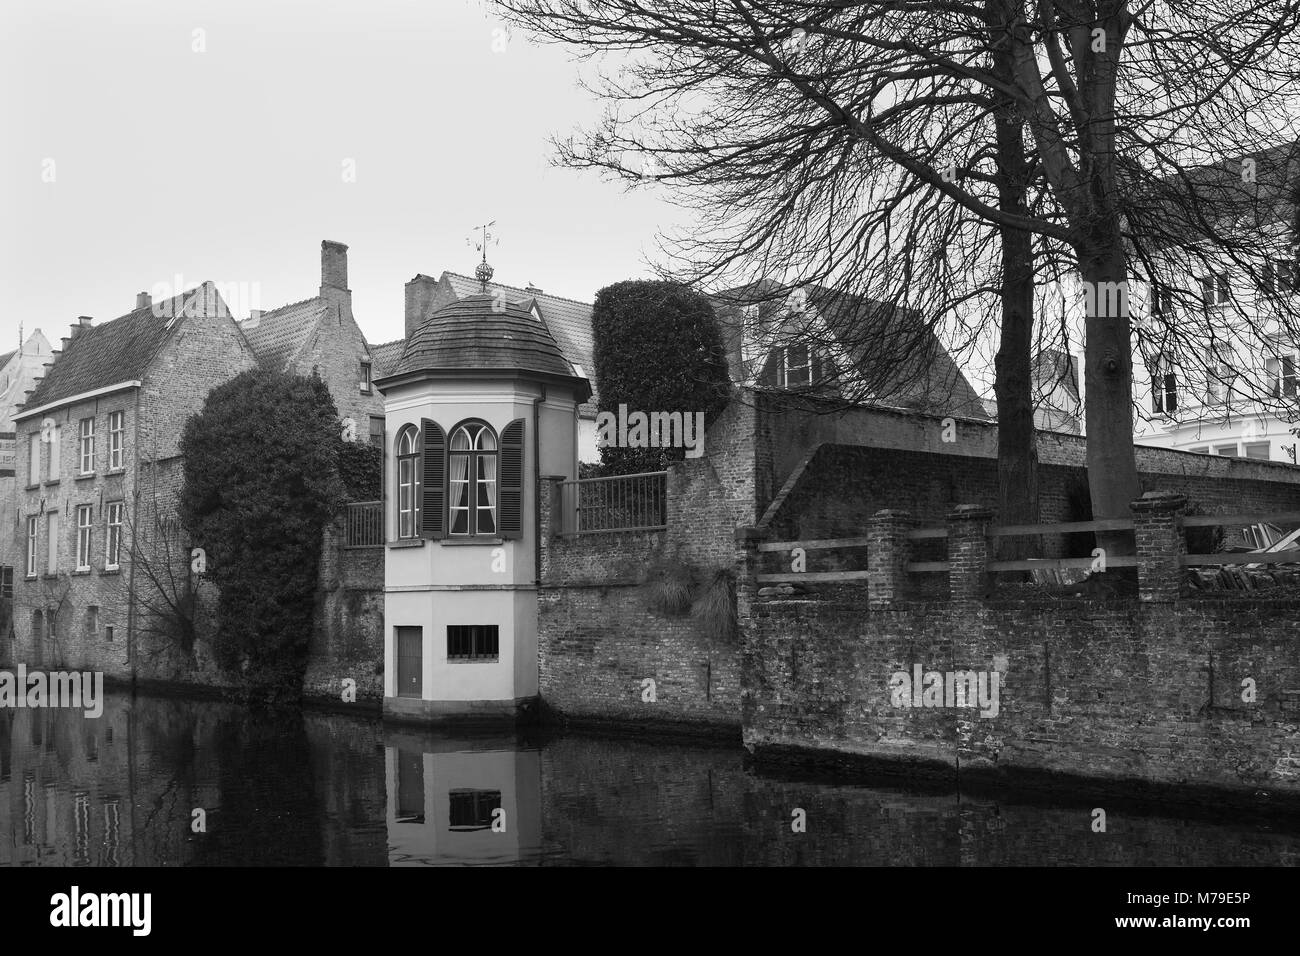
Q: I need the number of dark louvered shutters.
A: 2